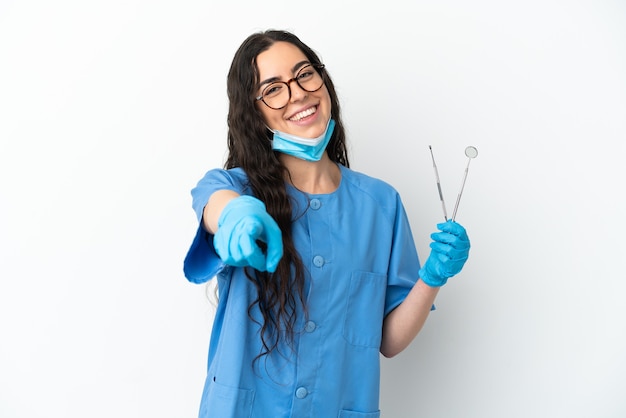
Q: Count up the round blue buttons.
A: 4